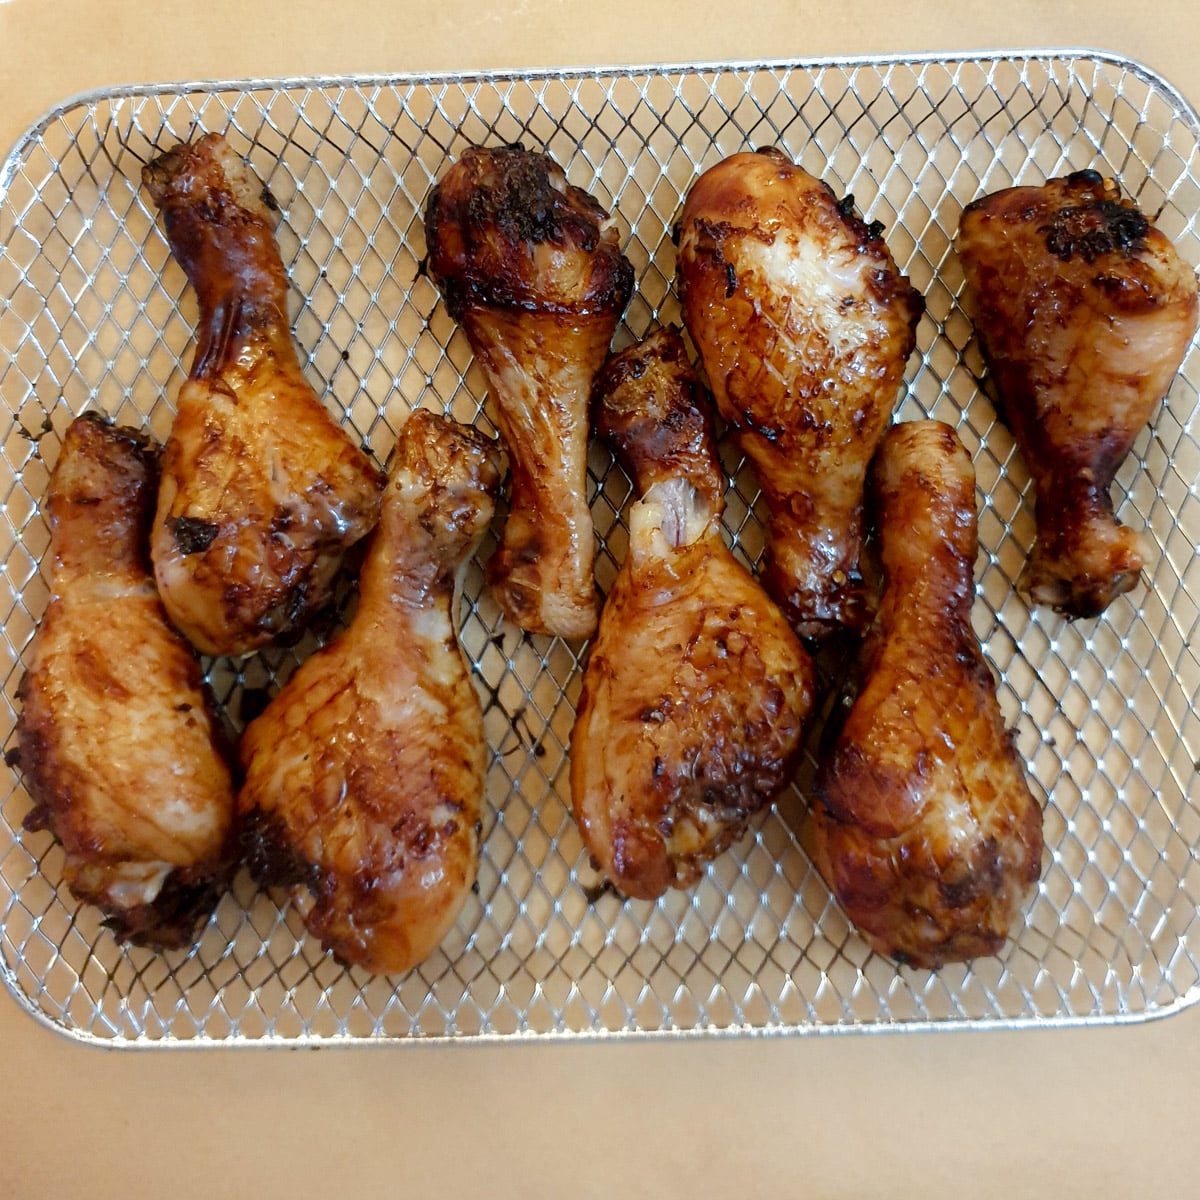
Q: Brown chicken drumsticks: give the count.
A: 8